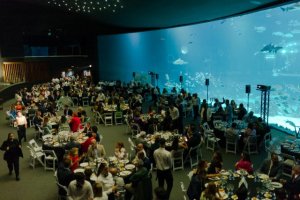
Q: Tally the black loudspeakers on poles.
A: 5